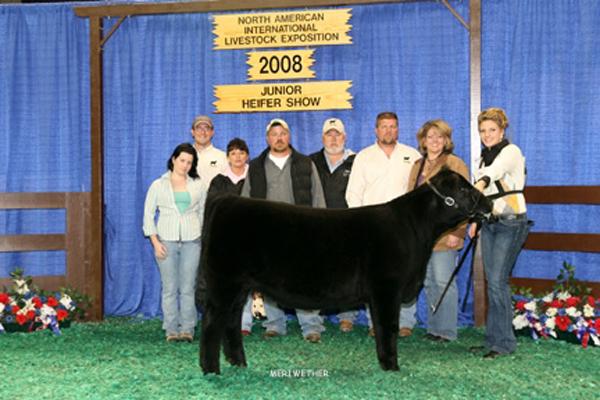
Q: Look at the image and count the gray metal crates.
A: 0